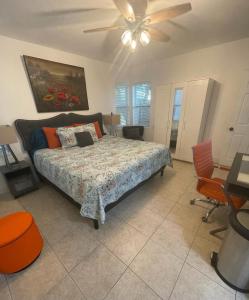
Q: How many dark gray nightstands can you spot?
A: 1